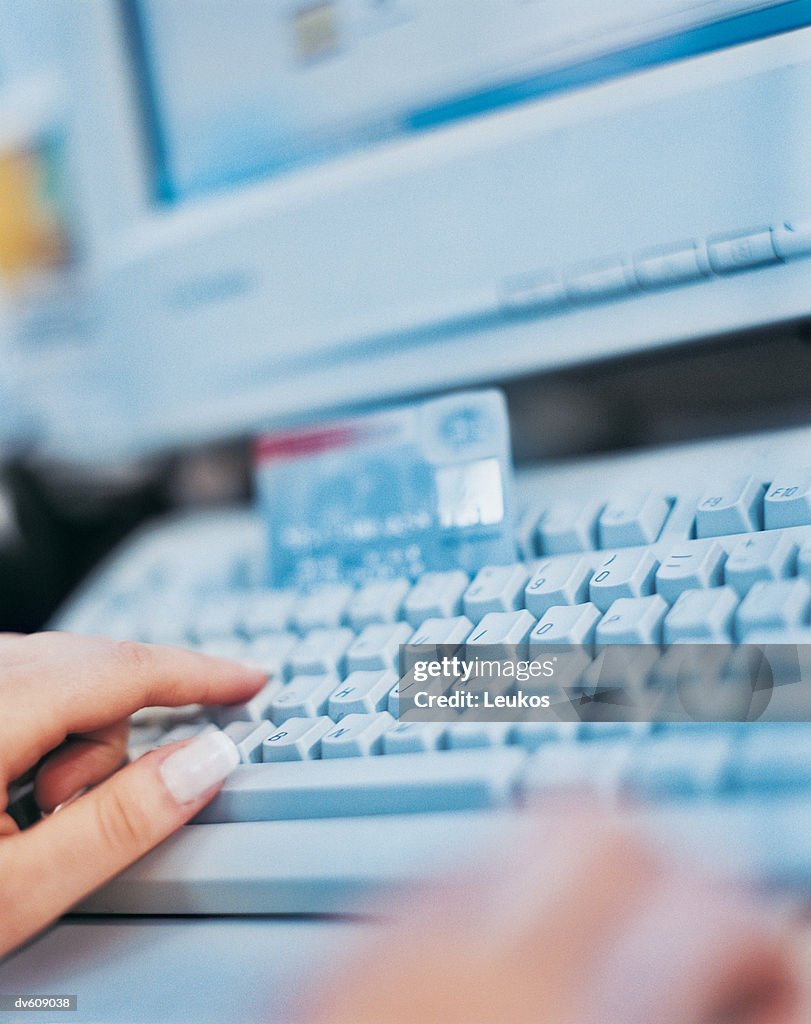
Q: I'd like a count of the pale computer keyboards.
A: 1